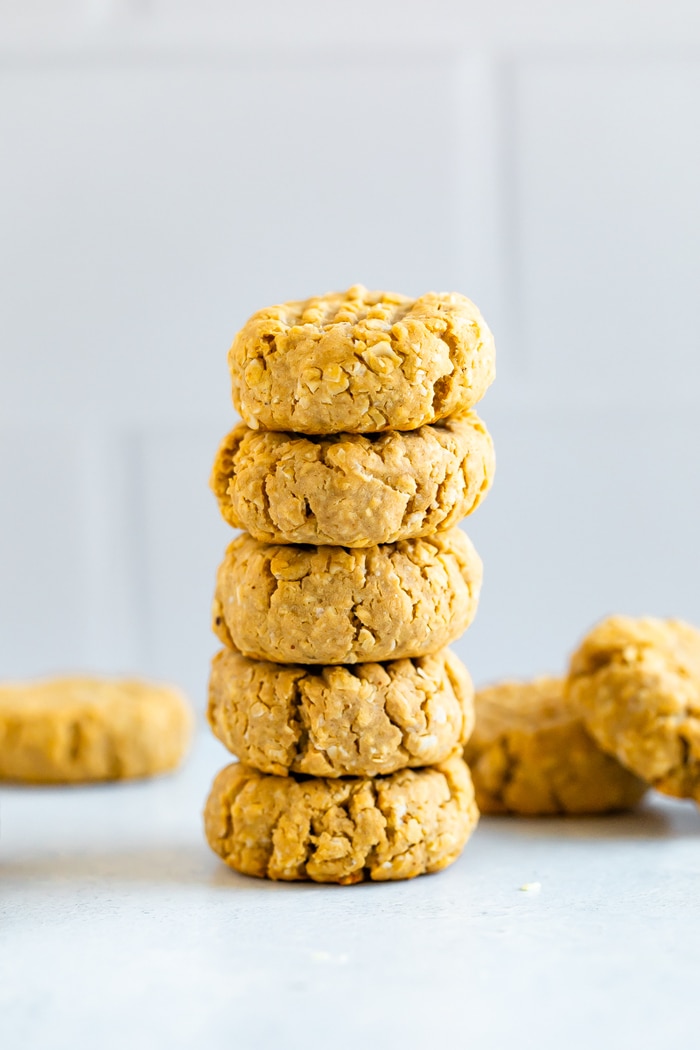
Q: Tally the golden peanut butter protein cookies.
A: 8